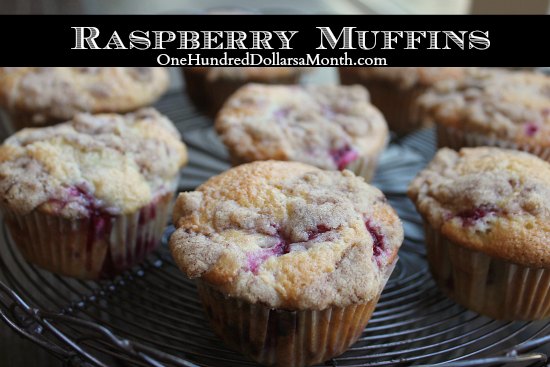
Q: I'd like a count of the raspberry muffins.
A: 8